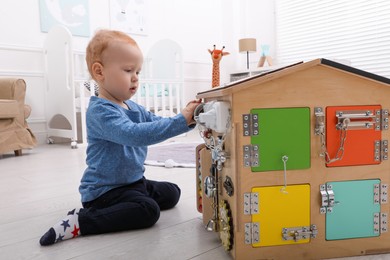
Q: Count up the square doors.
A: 4